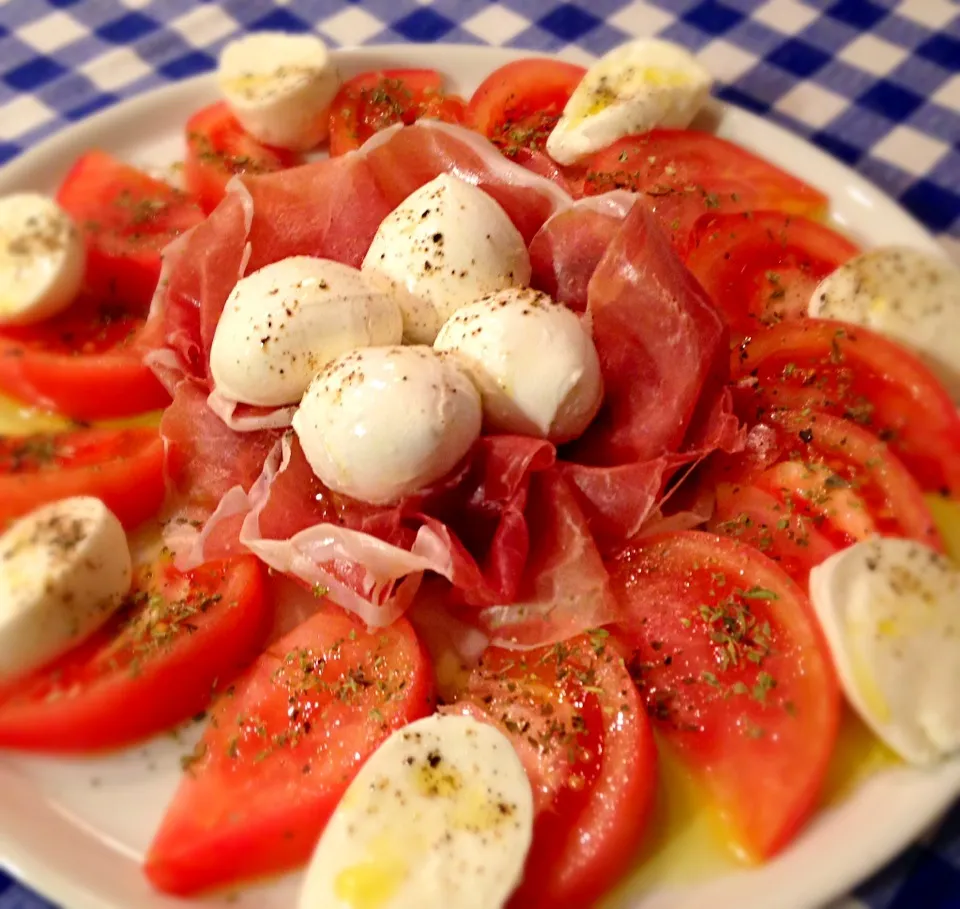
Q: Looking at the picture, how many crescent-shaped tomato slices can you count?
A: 14